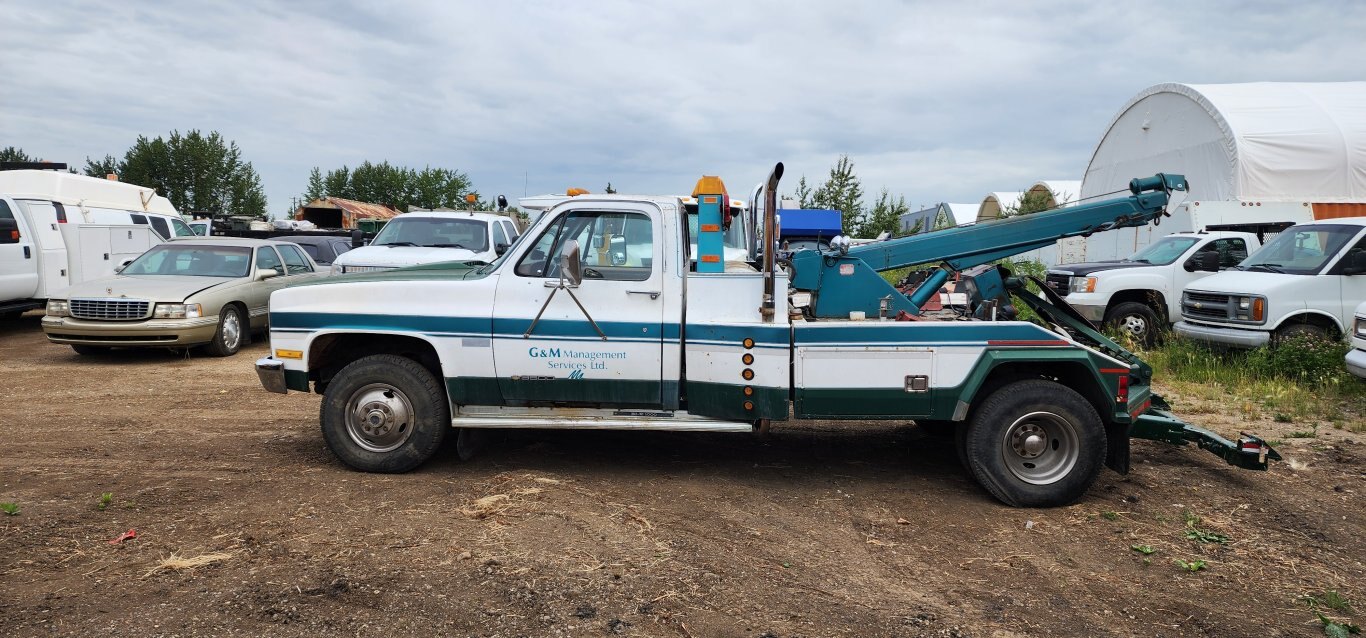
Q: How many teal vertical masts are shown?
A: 1